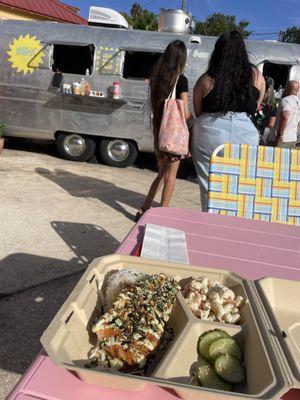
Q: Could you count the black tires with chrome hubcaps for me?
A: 2